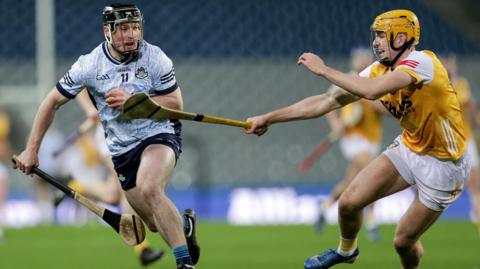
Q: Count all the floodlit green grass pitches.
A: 1